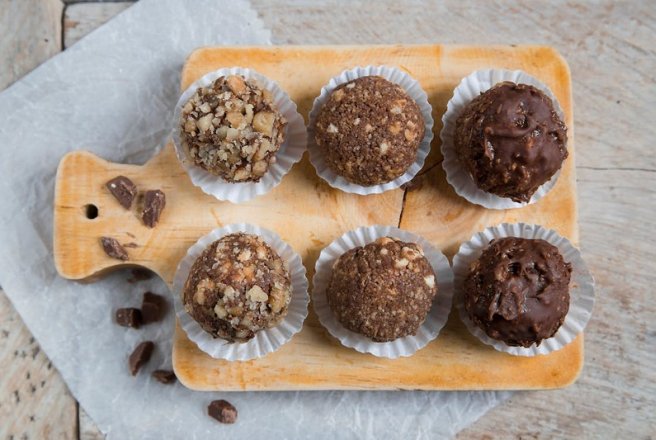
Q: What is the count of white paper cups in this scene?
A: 6